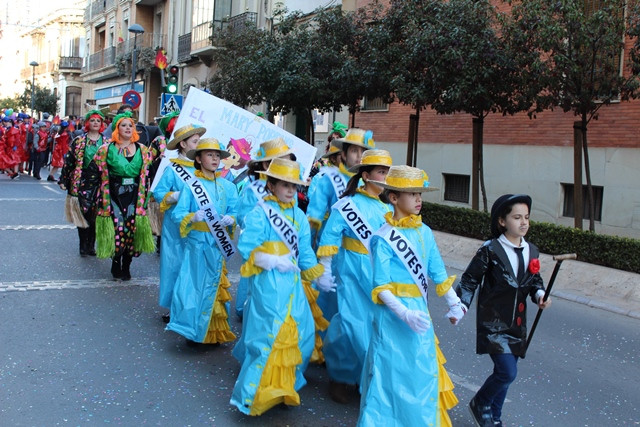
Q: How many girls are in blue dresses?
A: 8